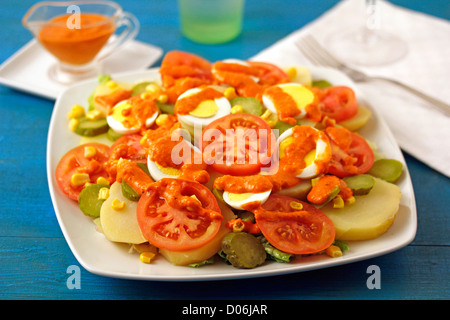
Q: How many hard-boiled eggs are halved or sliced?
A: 7